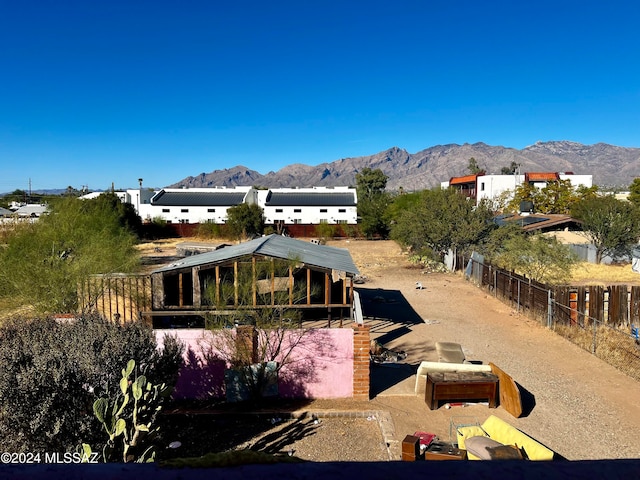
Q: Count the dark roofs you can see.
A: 2